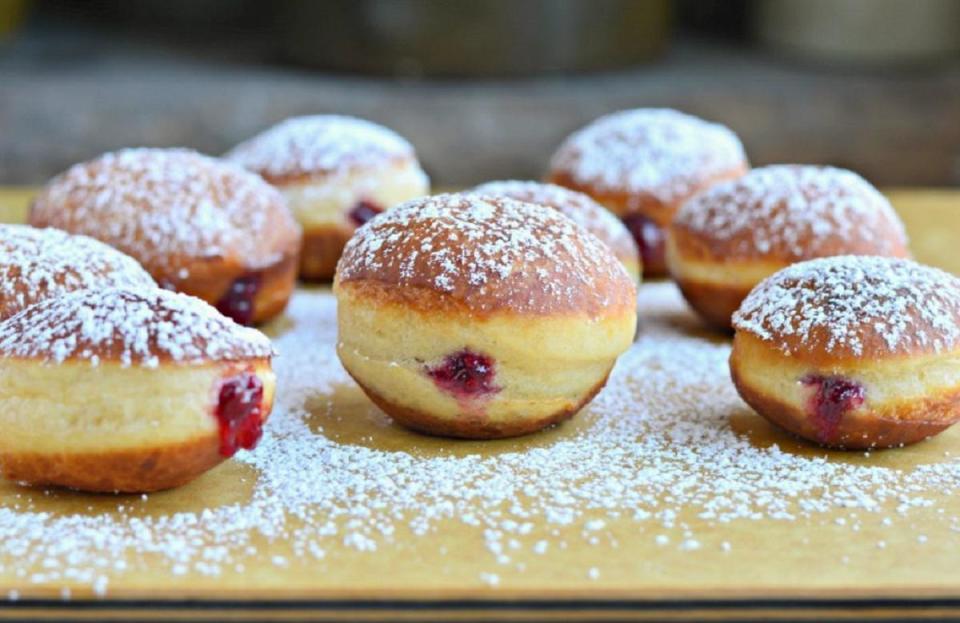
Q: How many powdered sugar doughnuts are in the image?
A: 9